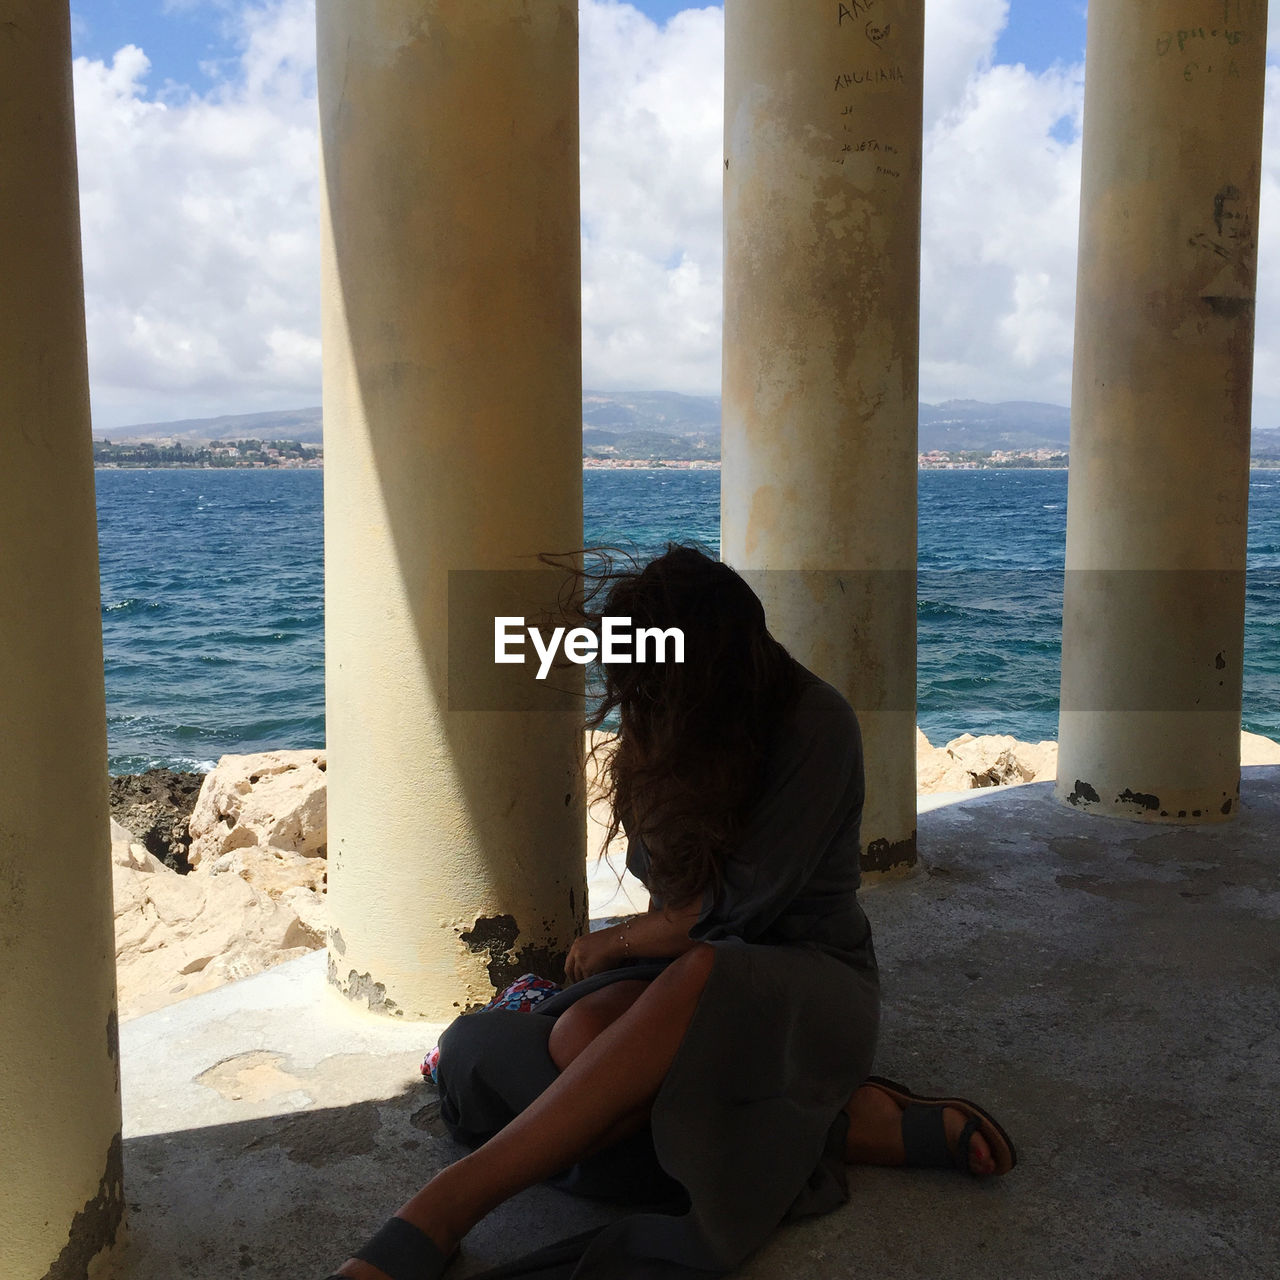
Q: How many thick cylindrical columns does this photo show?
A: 4